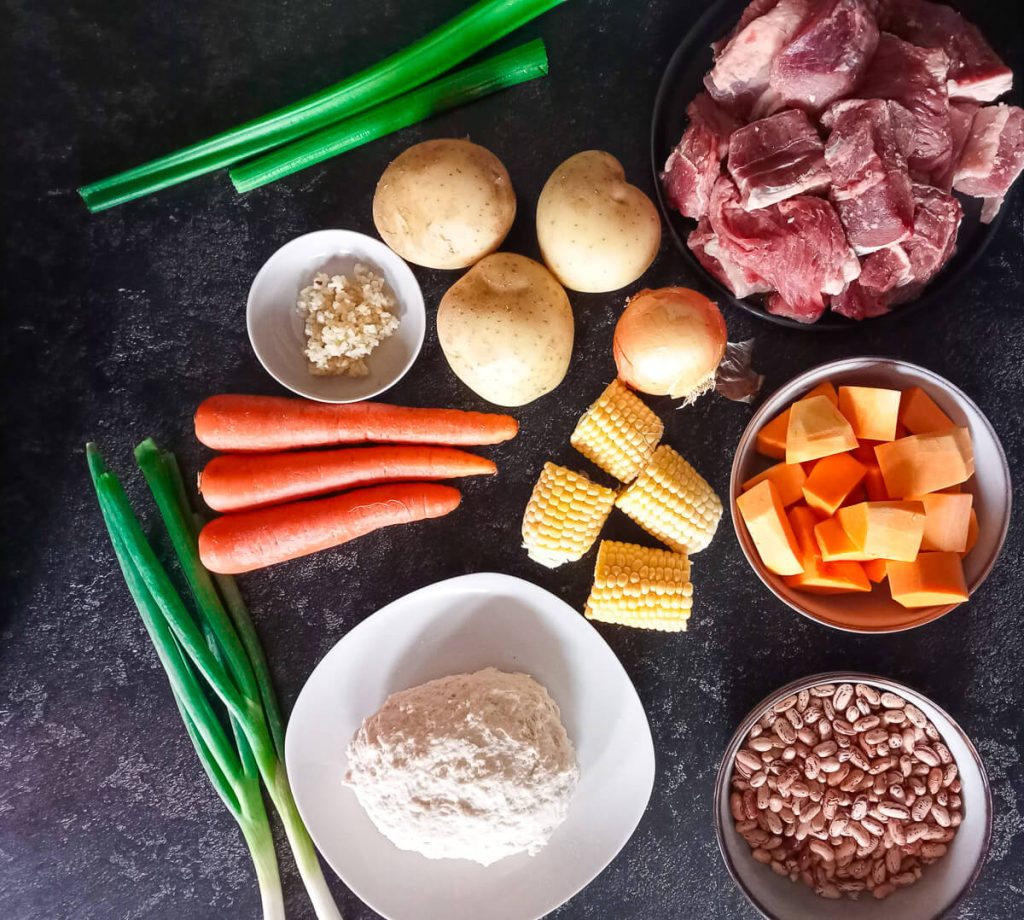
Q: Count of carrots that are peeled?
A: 0